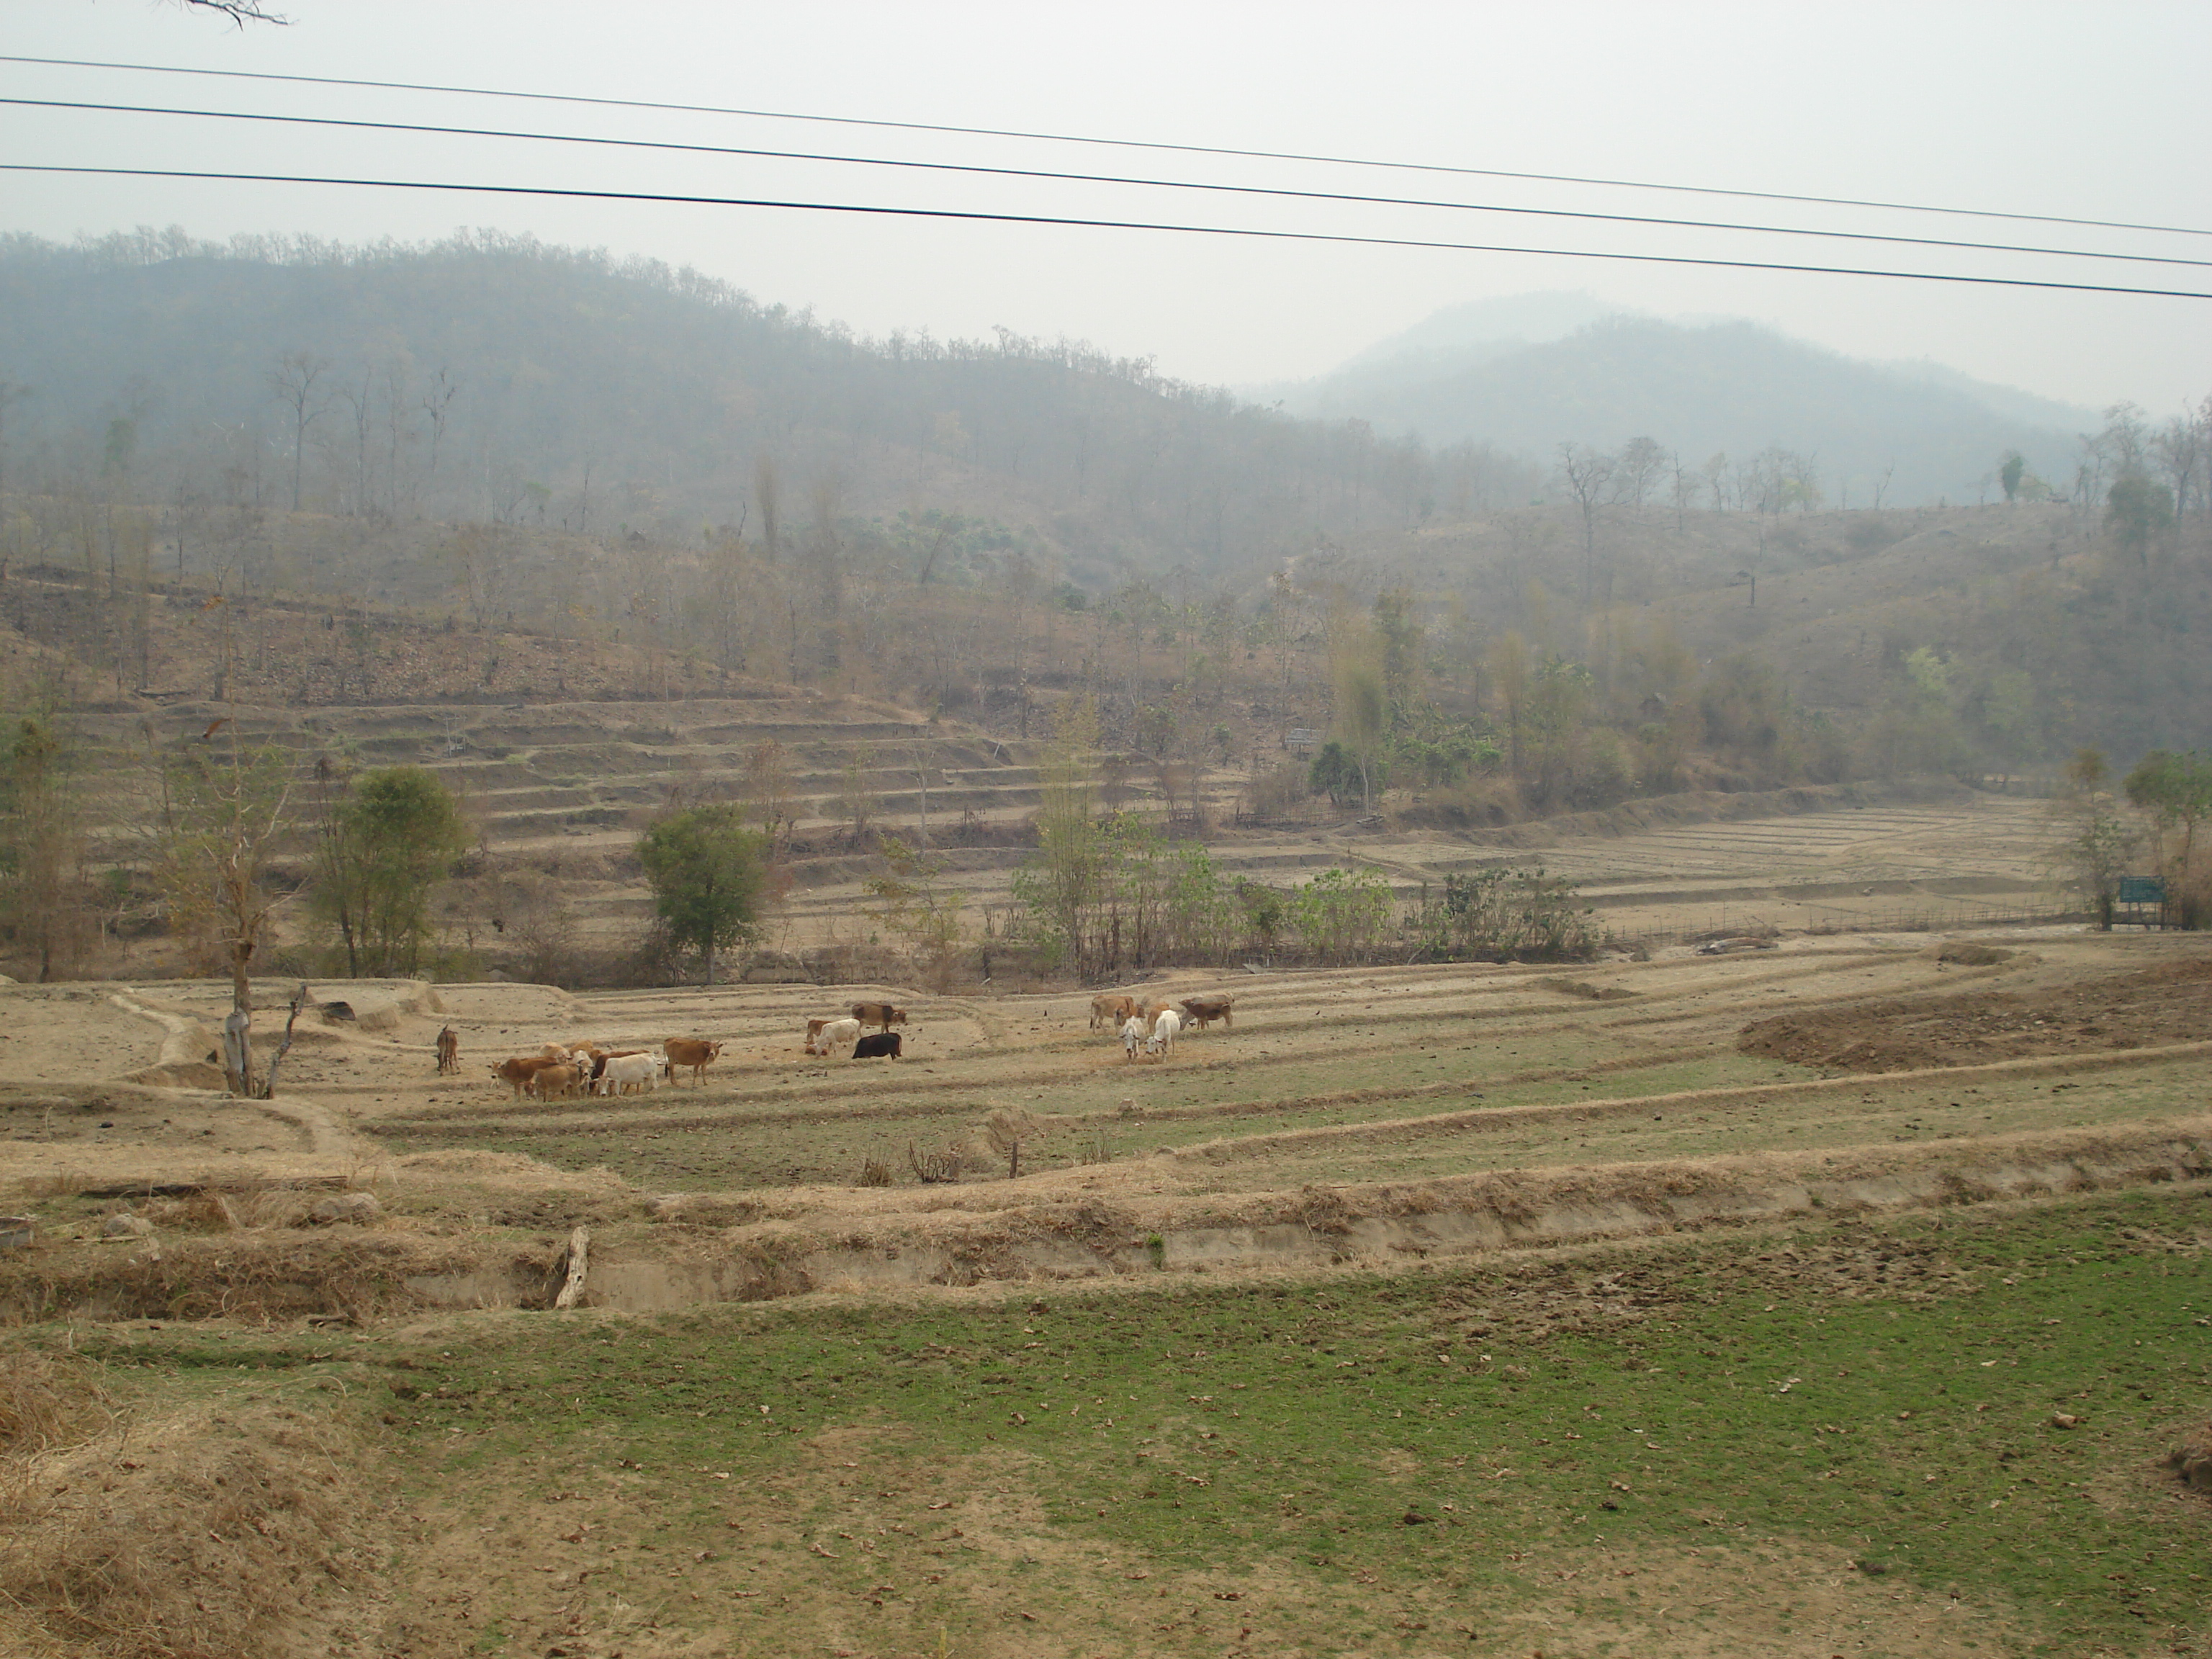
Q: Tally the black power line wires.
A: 3